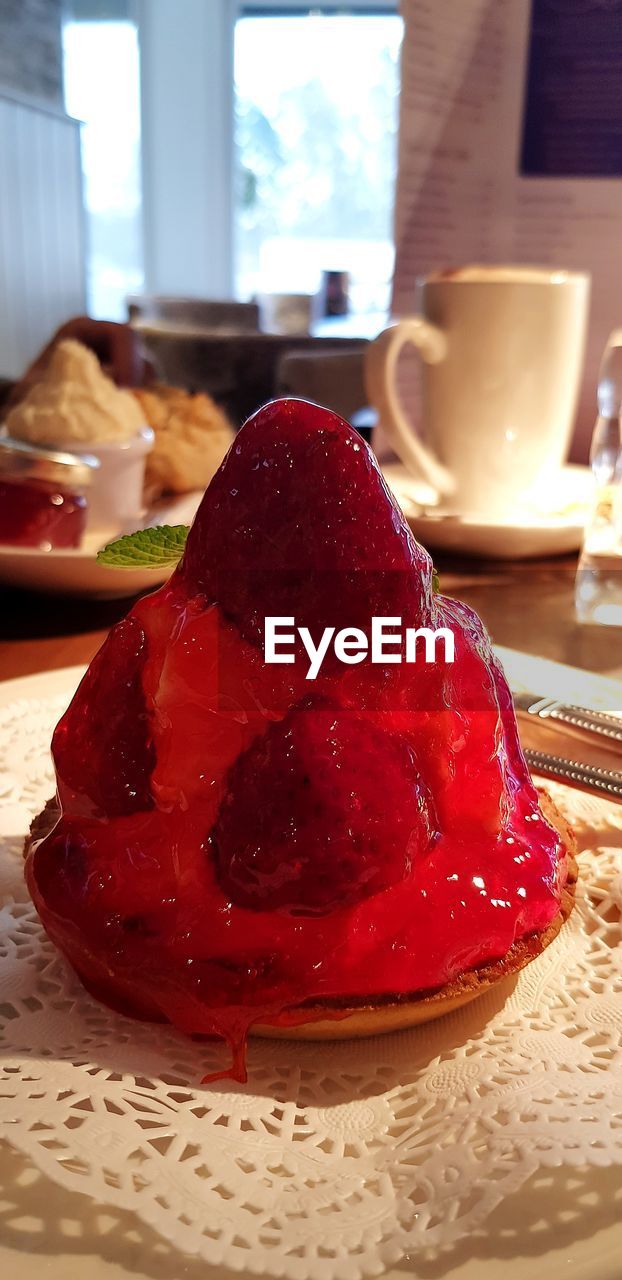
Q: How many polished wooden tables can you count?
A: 1